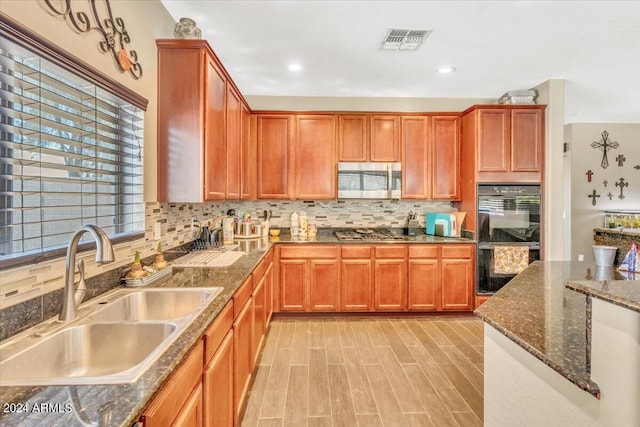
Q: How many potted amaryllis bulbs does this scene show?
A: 2